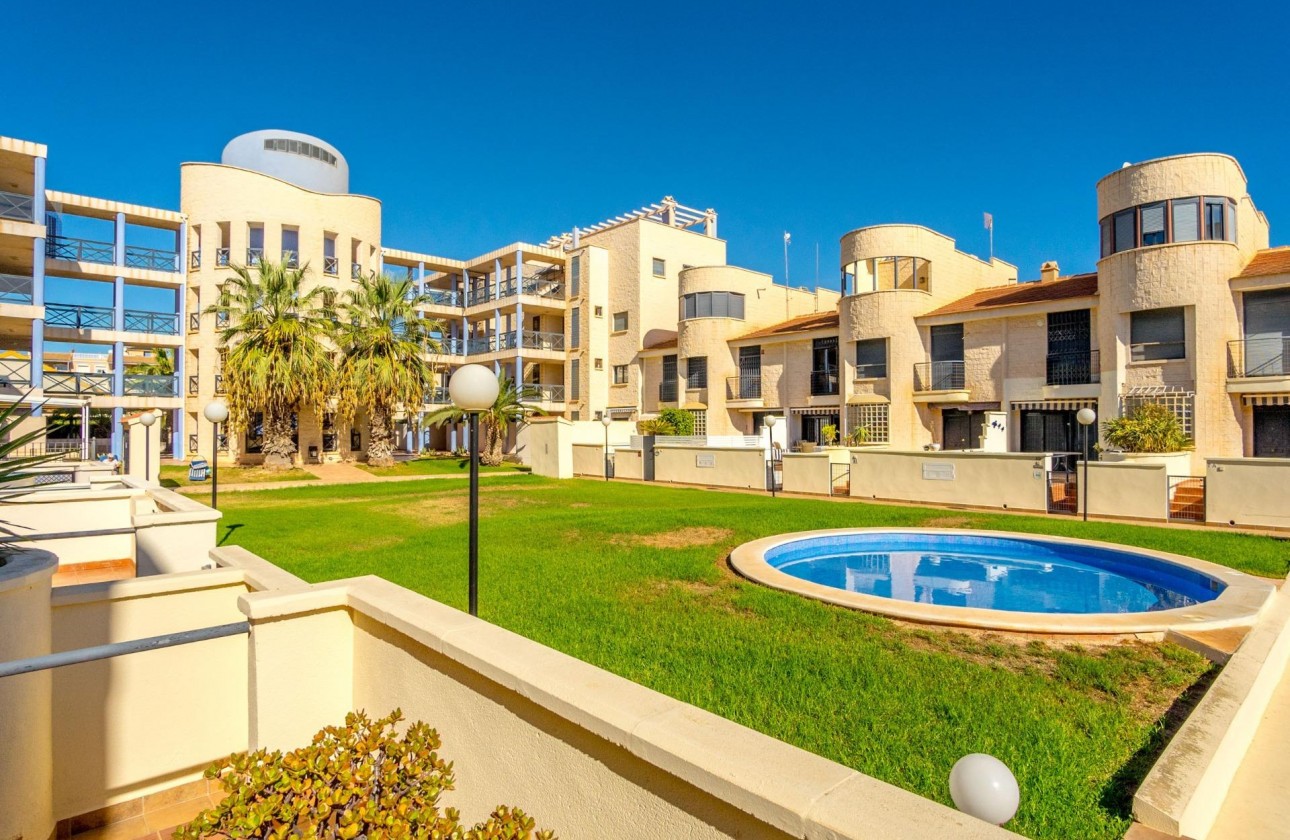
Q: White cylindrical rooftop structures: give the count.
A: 1